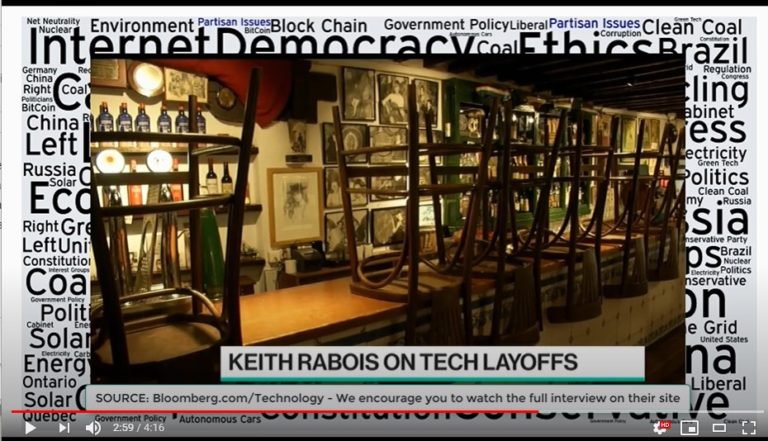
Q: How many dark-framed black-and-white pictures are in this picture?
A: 11